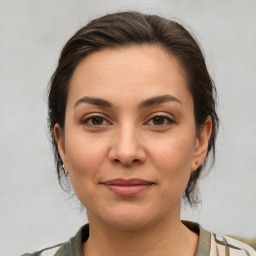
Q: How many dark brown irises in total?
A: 2